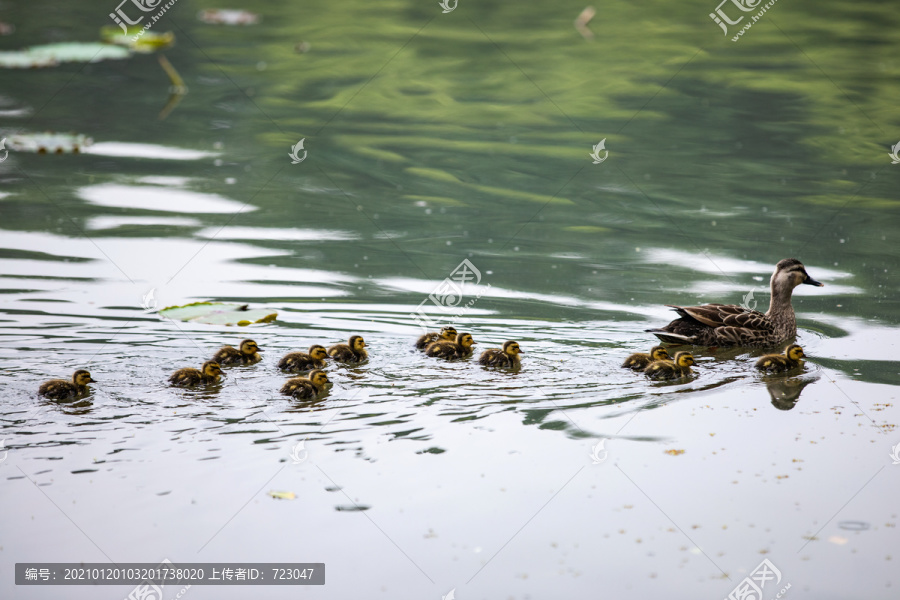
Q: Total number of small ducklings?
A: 12